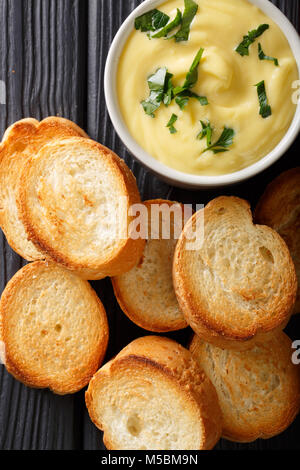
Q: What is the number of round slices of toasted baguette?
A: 8